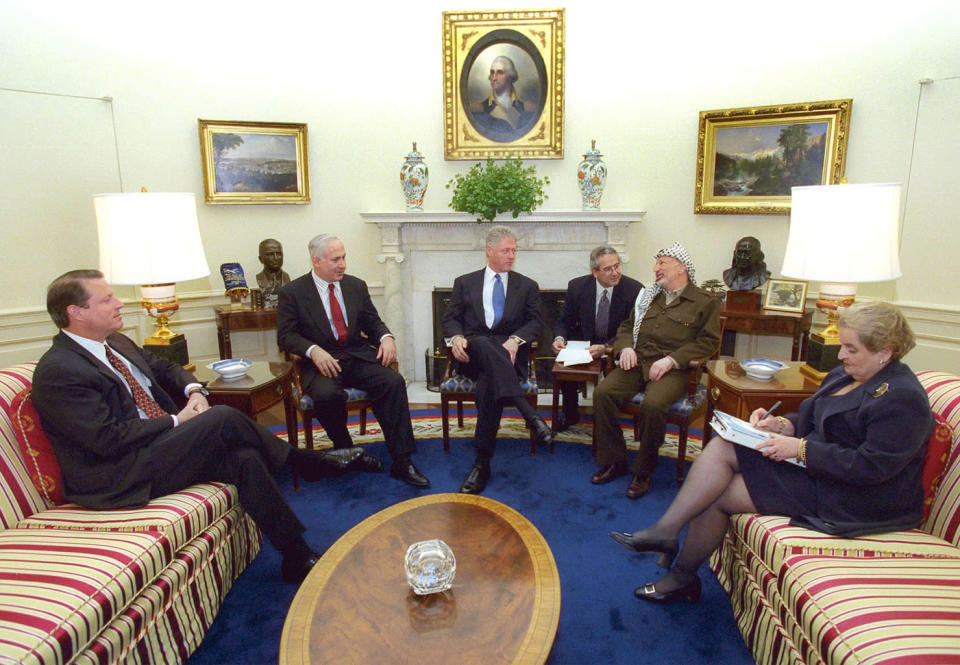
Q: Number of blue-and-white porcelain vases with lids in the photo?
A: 2